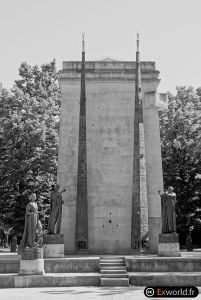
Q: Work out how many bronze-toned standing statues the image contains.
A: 3